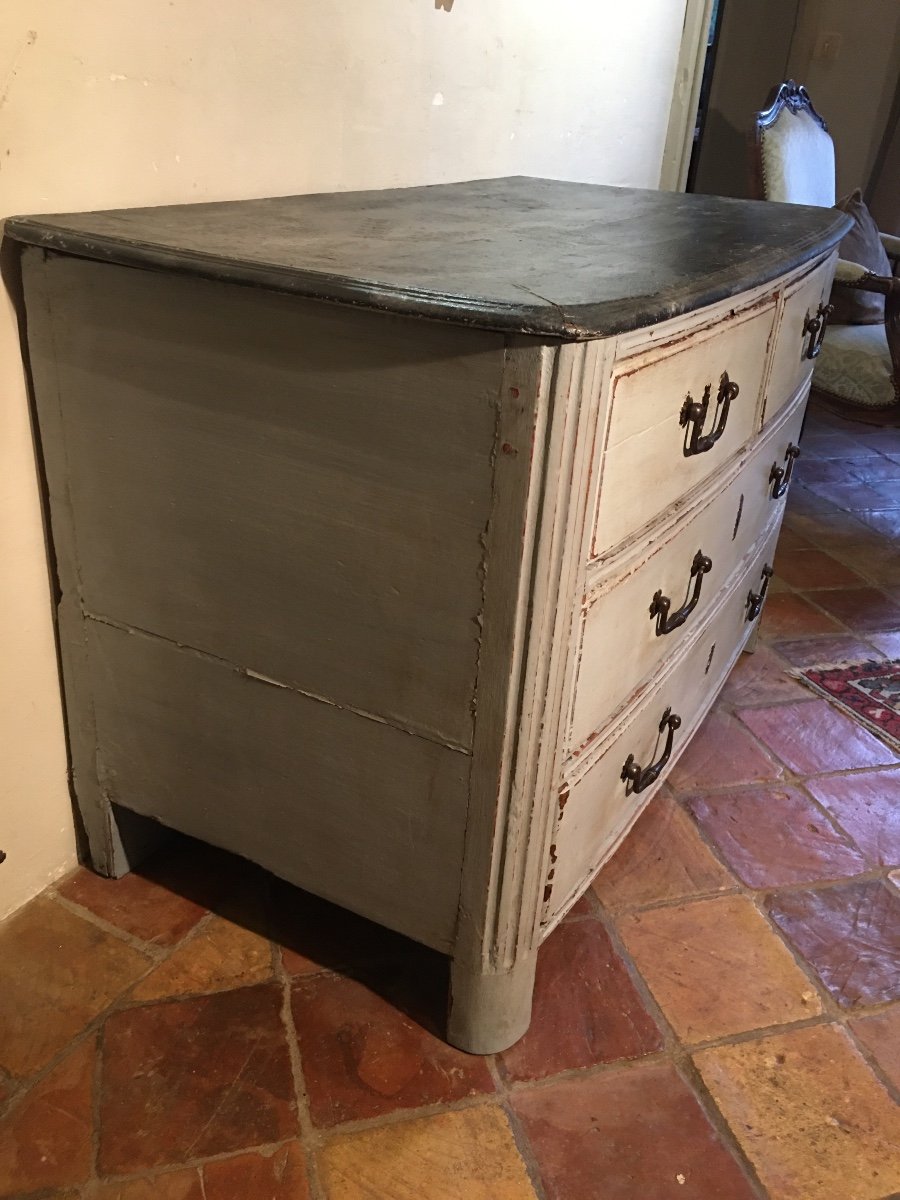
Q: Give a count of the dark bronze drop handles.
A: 6